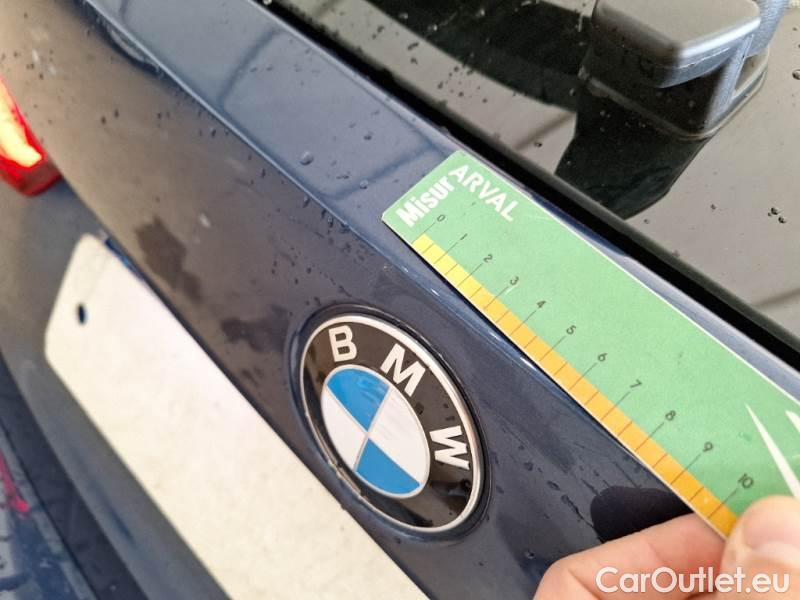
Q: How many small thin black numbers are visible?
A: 11